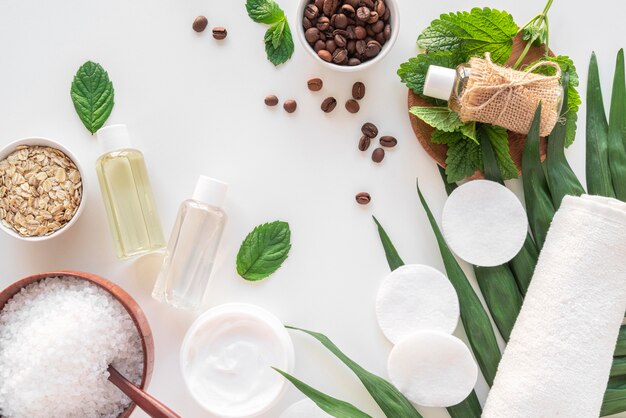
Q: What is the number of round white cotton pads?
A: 3